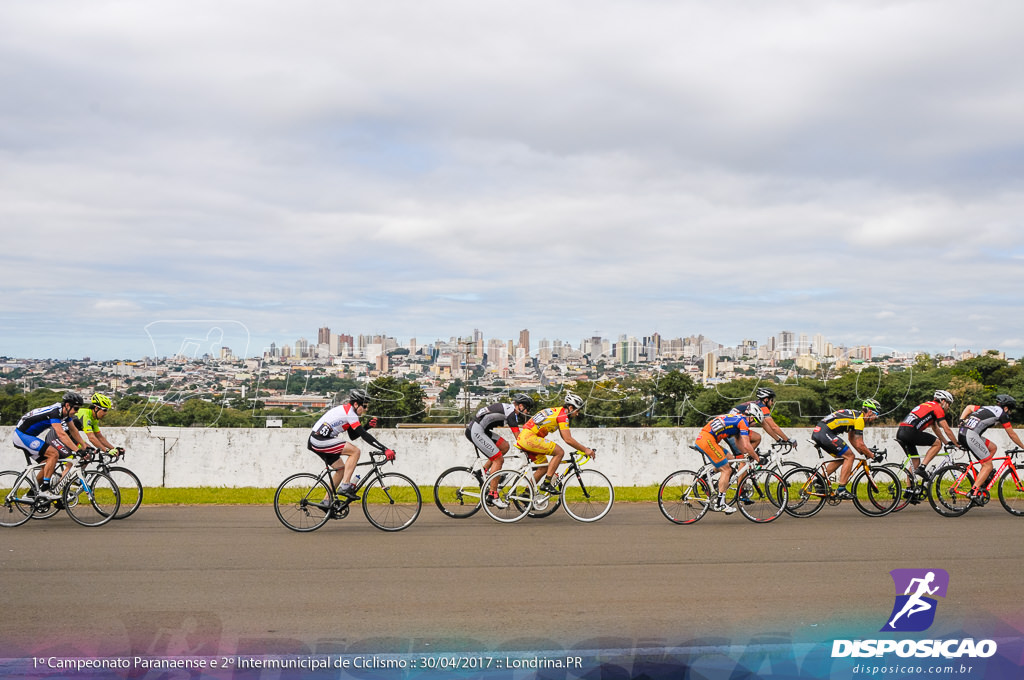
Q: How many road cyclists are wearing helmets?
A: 10